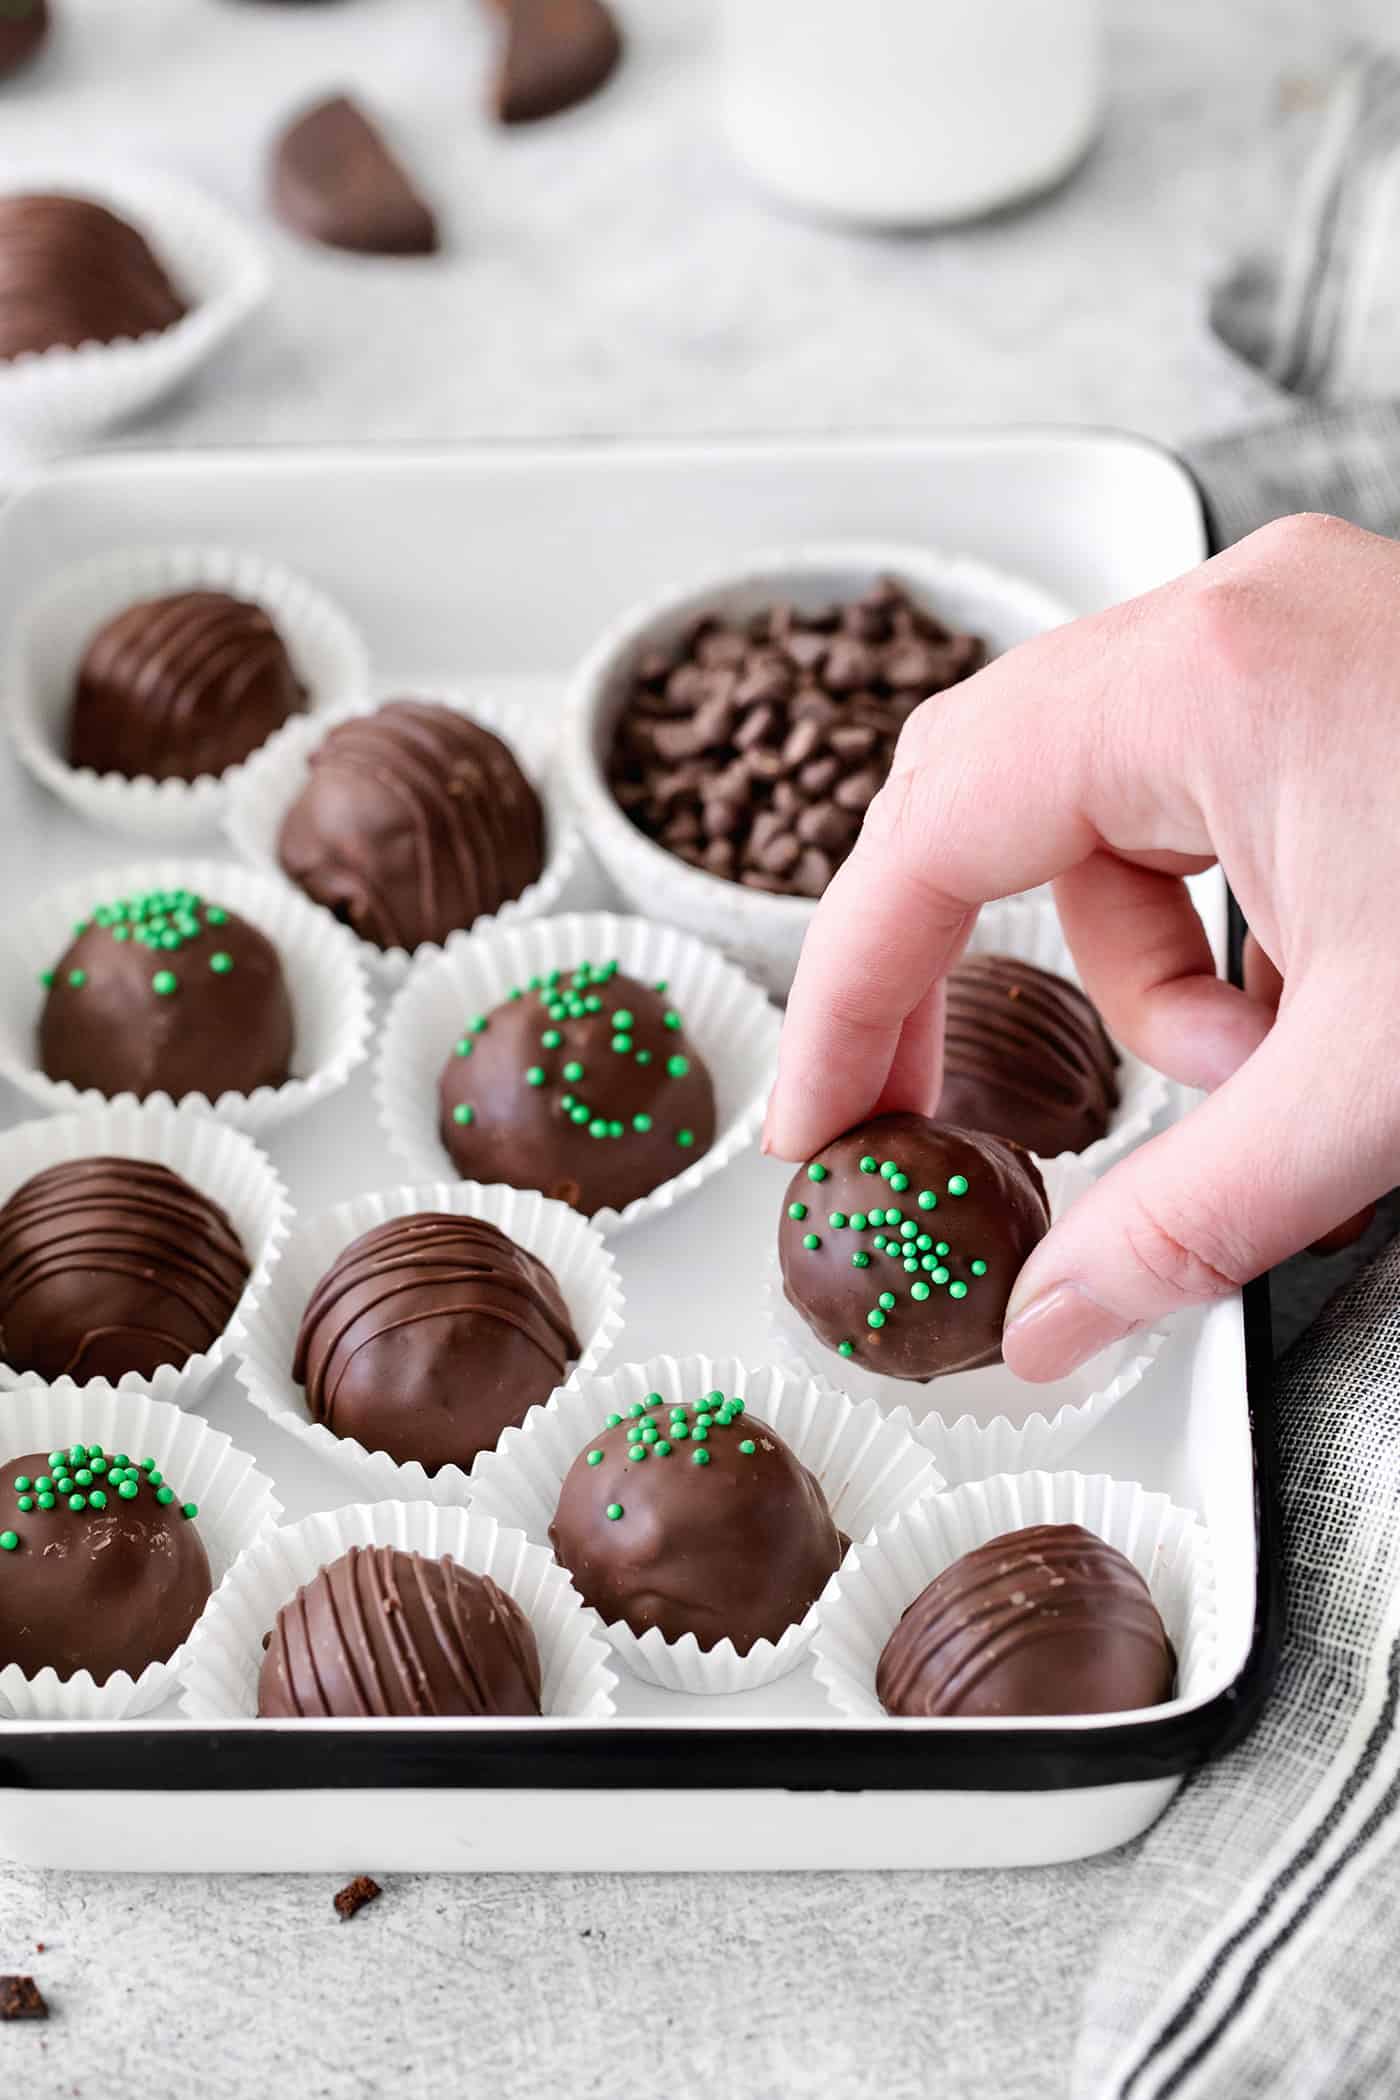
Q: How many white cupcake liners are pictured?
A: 13